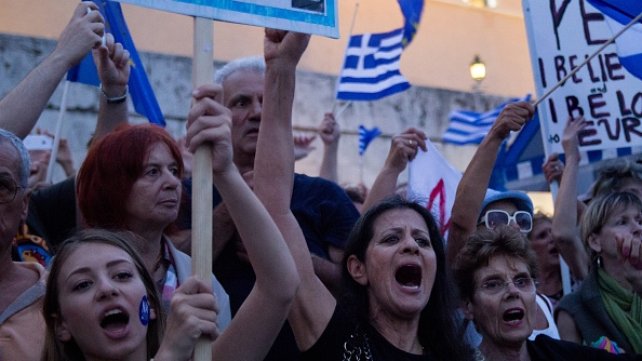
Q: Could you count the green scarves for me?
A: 1